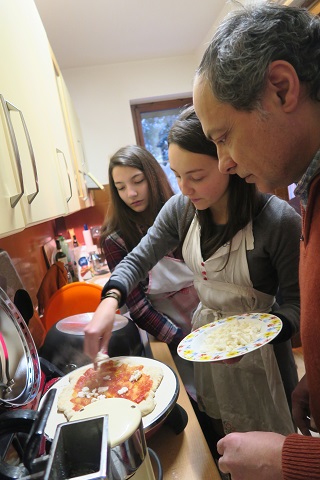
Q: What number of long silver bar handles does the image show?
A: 3